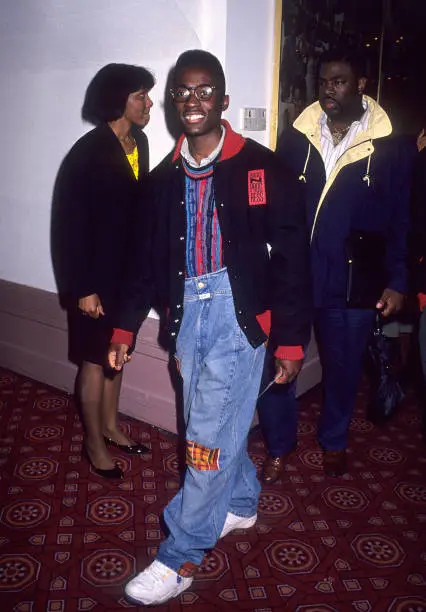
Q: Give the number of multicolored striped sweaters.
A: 1